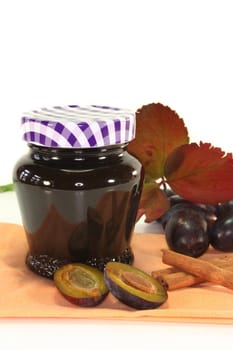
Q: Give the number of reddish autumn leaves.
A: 3